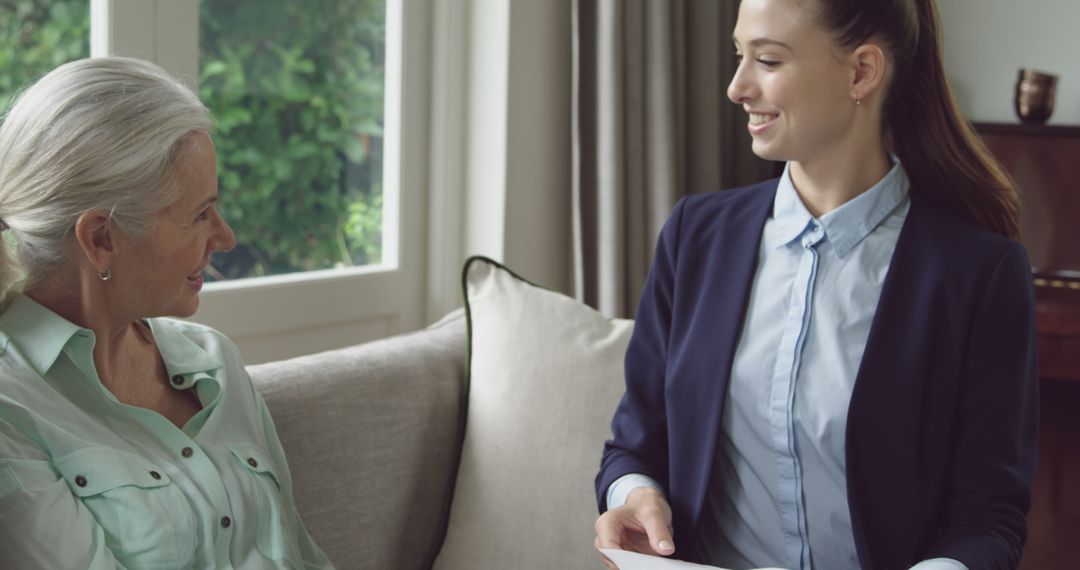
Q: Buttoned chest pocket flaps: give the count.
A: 2